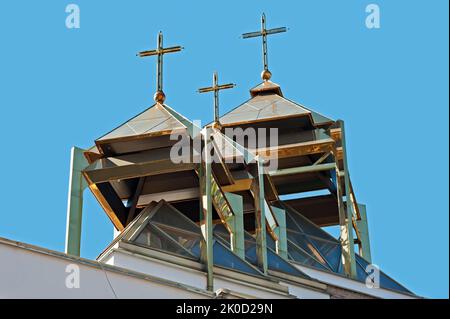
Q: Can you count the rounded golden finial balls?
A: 3